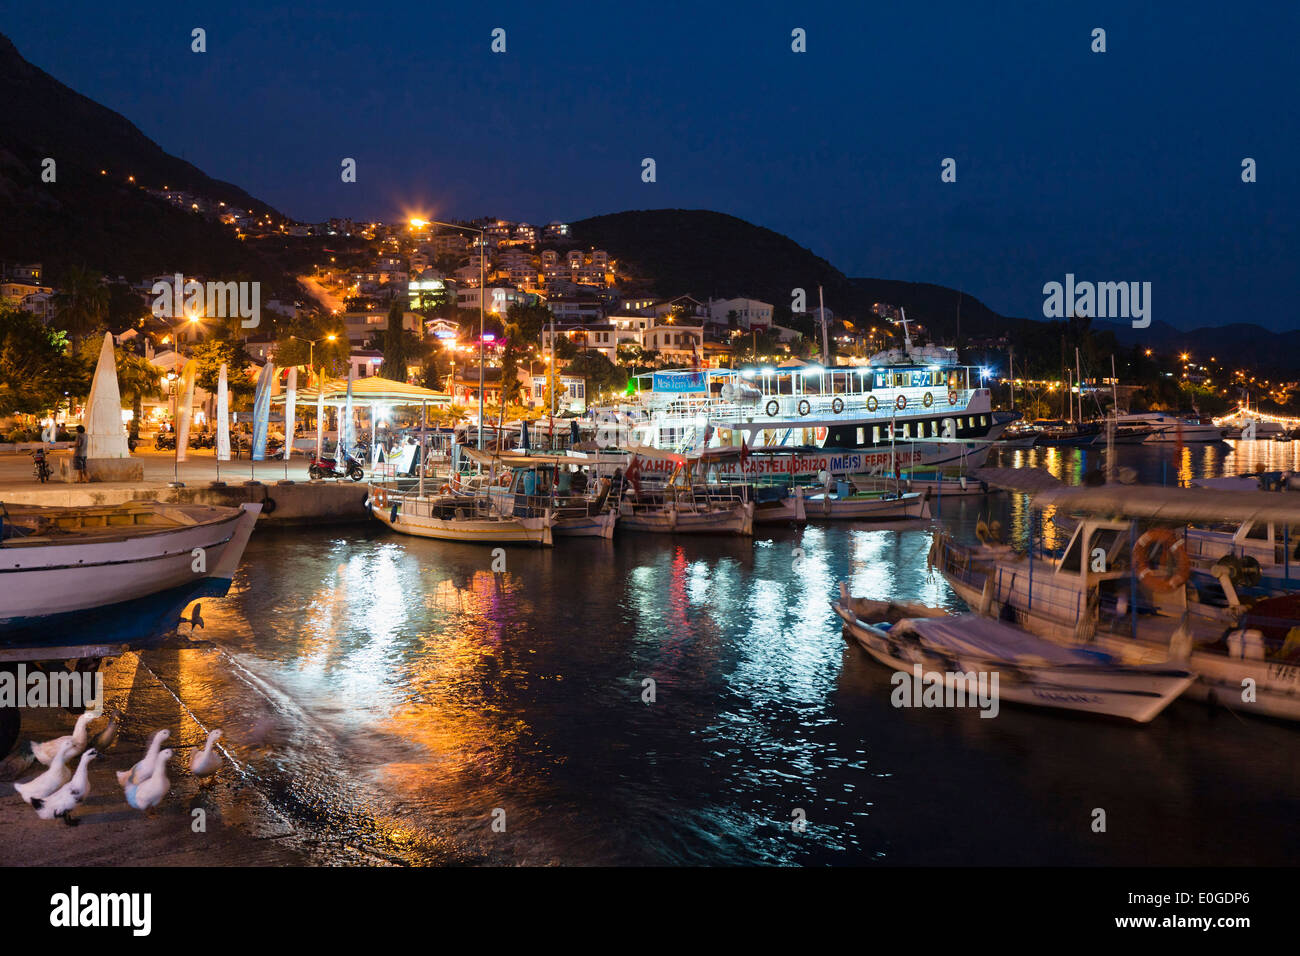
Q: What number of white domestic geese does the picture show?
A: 6